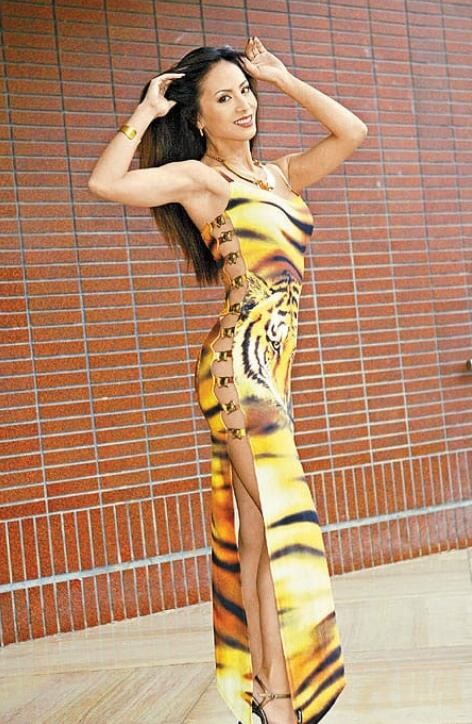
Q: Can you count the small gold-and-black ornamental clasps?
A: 10